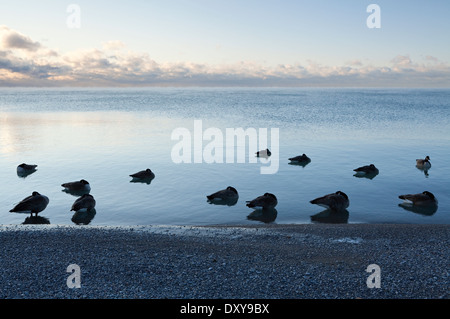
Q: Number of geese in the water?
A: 13